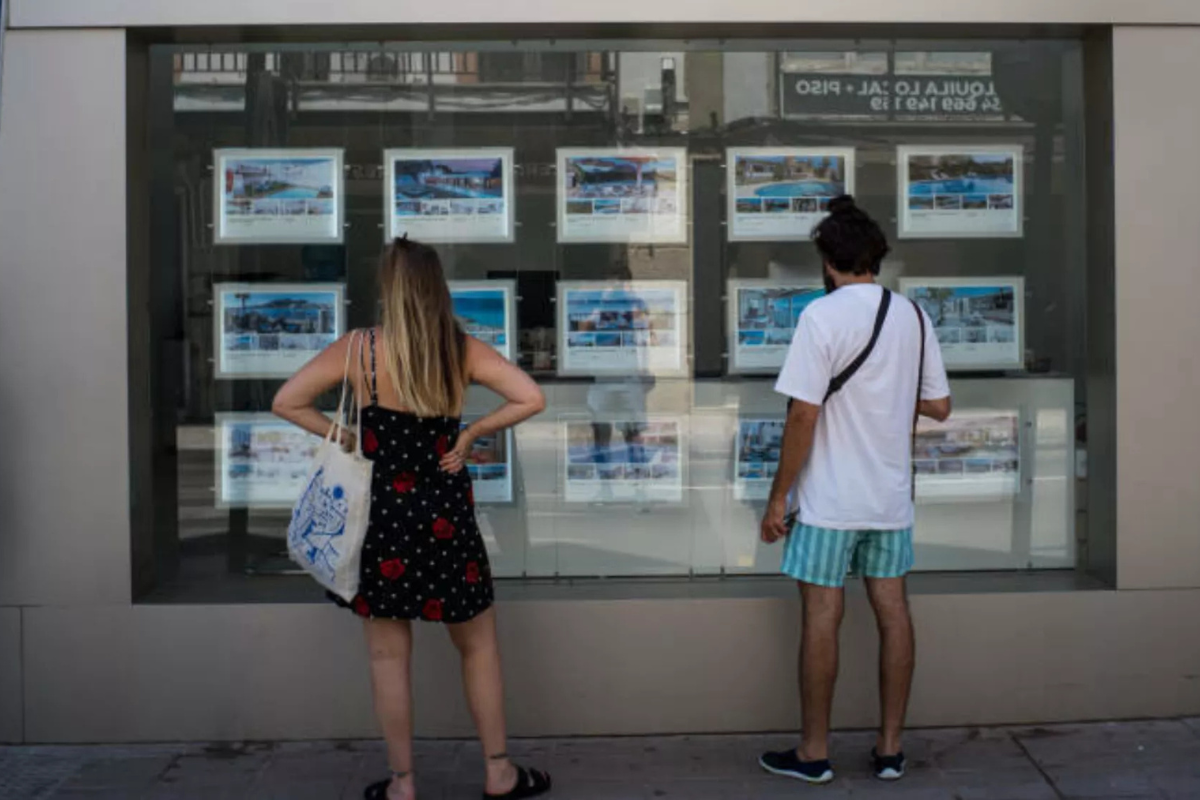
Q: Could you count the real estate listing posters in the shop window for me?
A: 15